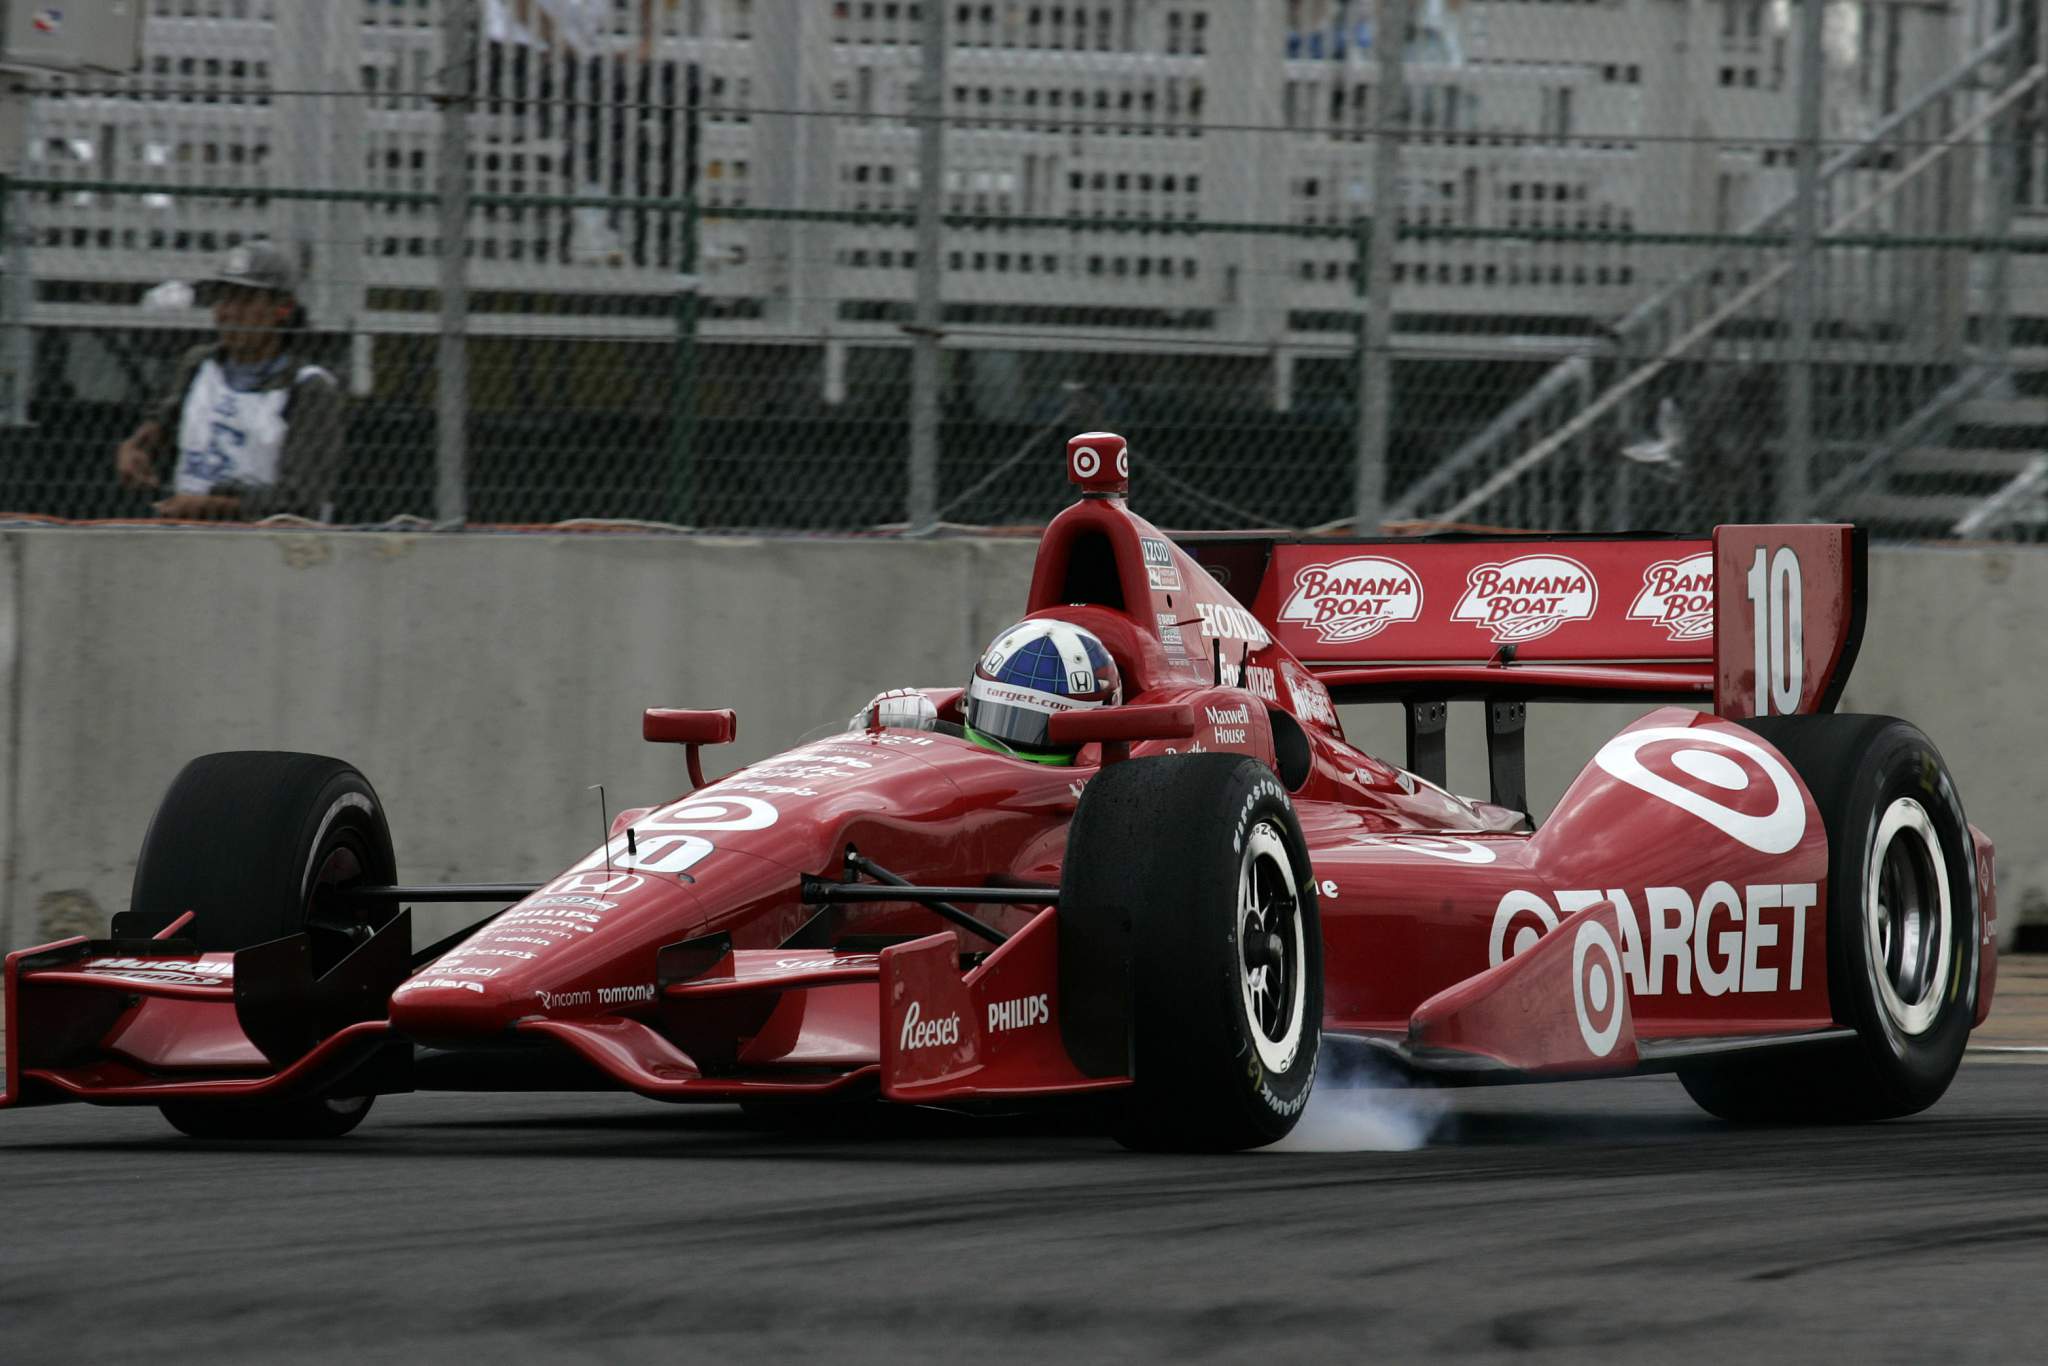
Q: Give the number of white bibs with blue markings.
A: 1